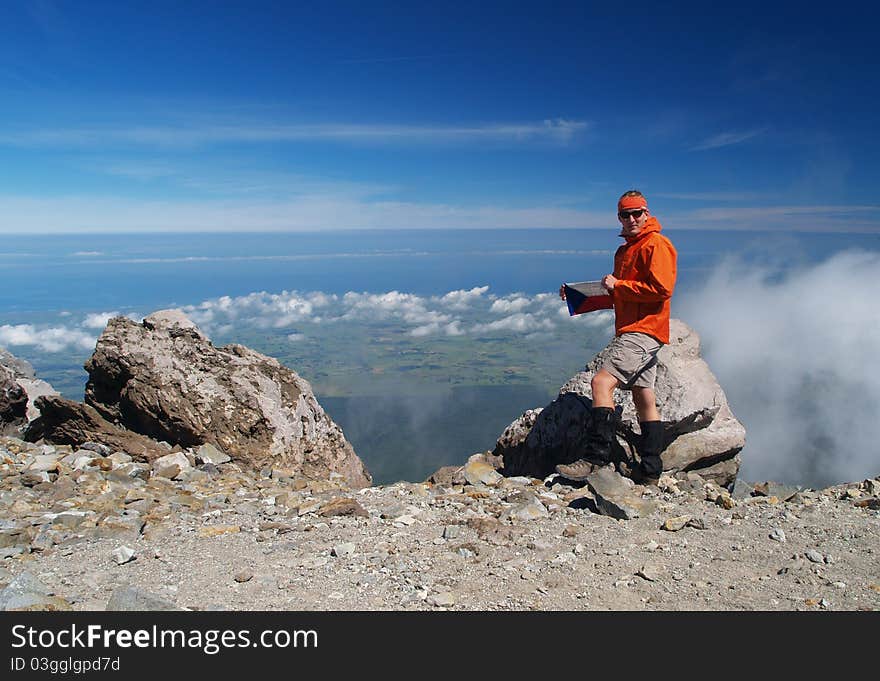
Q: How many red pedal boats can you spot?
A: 0